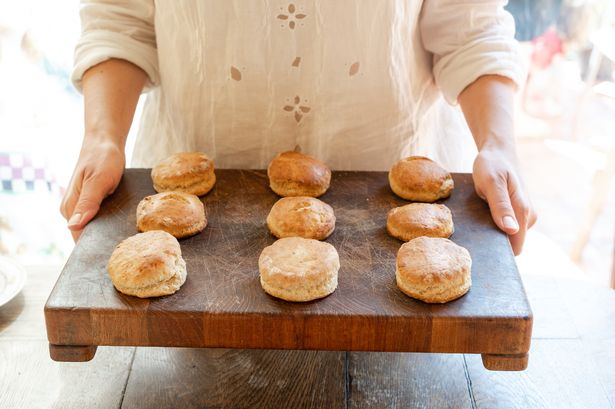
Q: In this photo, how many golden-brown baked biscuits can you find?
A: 9